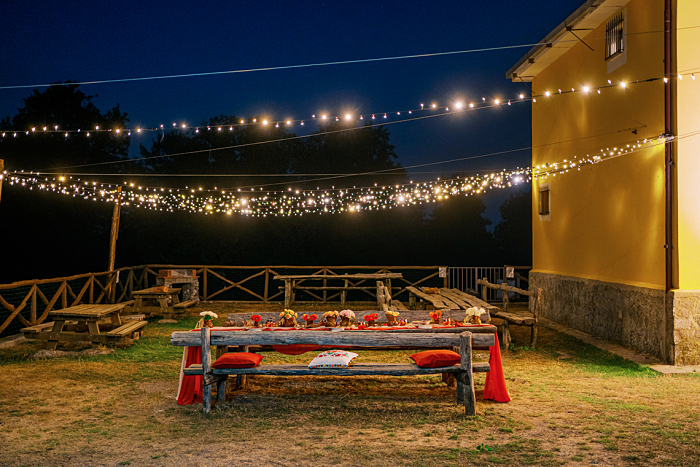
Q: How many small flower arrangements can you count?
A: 10